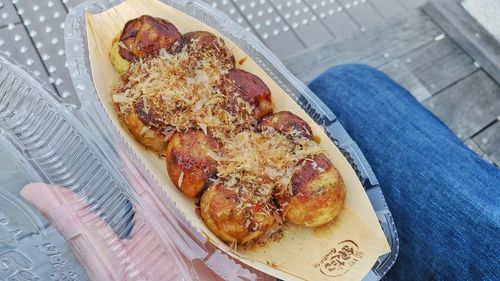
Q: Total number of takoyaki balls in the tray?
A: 8